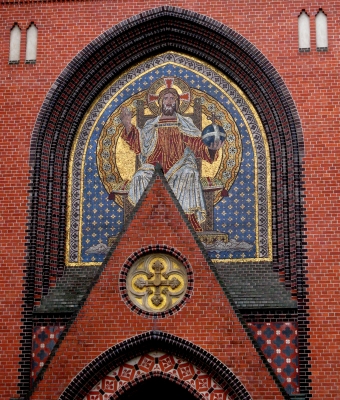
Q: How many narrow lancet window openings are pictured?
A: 4